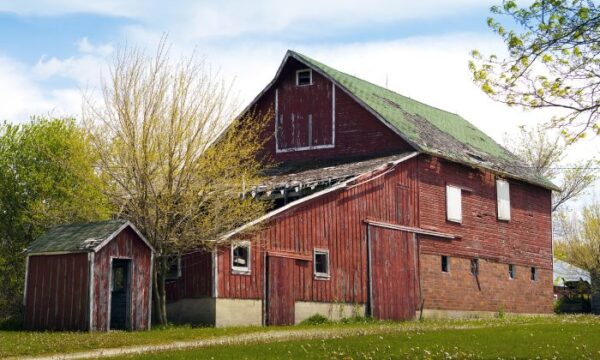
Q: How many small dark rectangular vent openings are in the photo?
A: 4